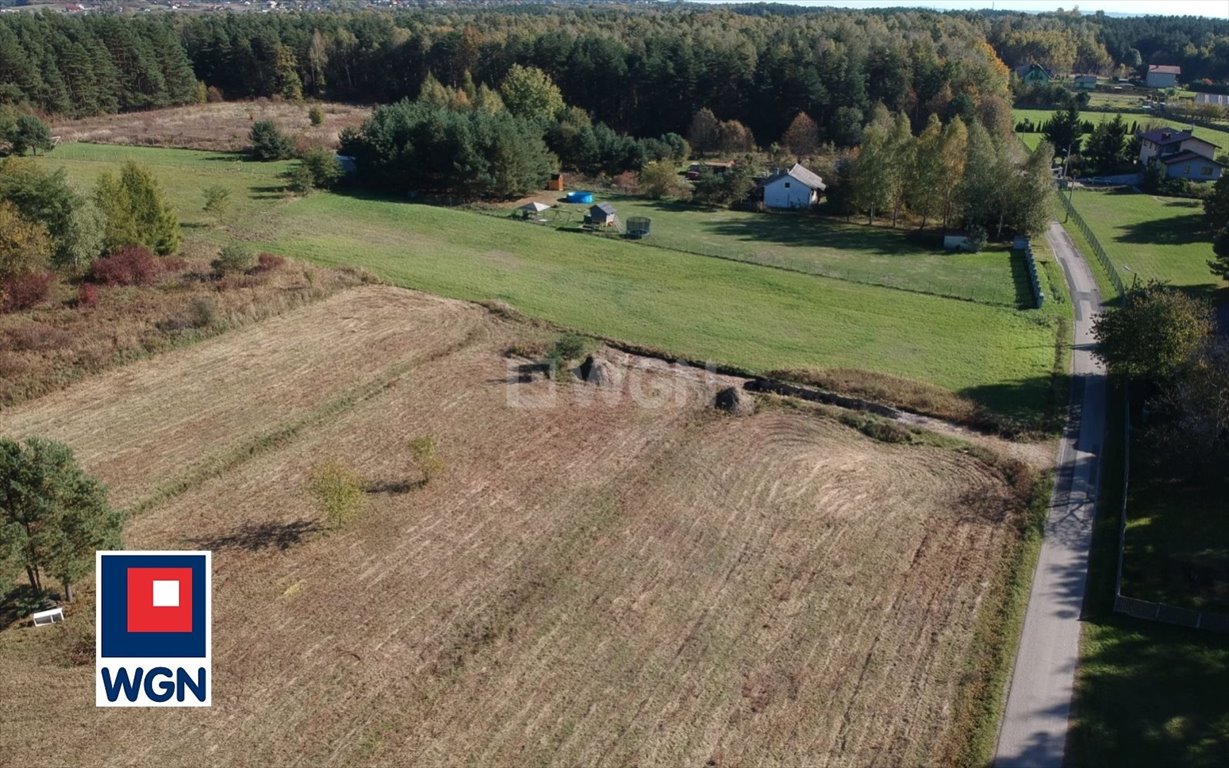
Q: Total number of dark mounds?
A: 2